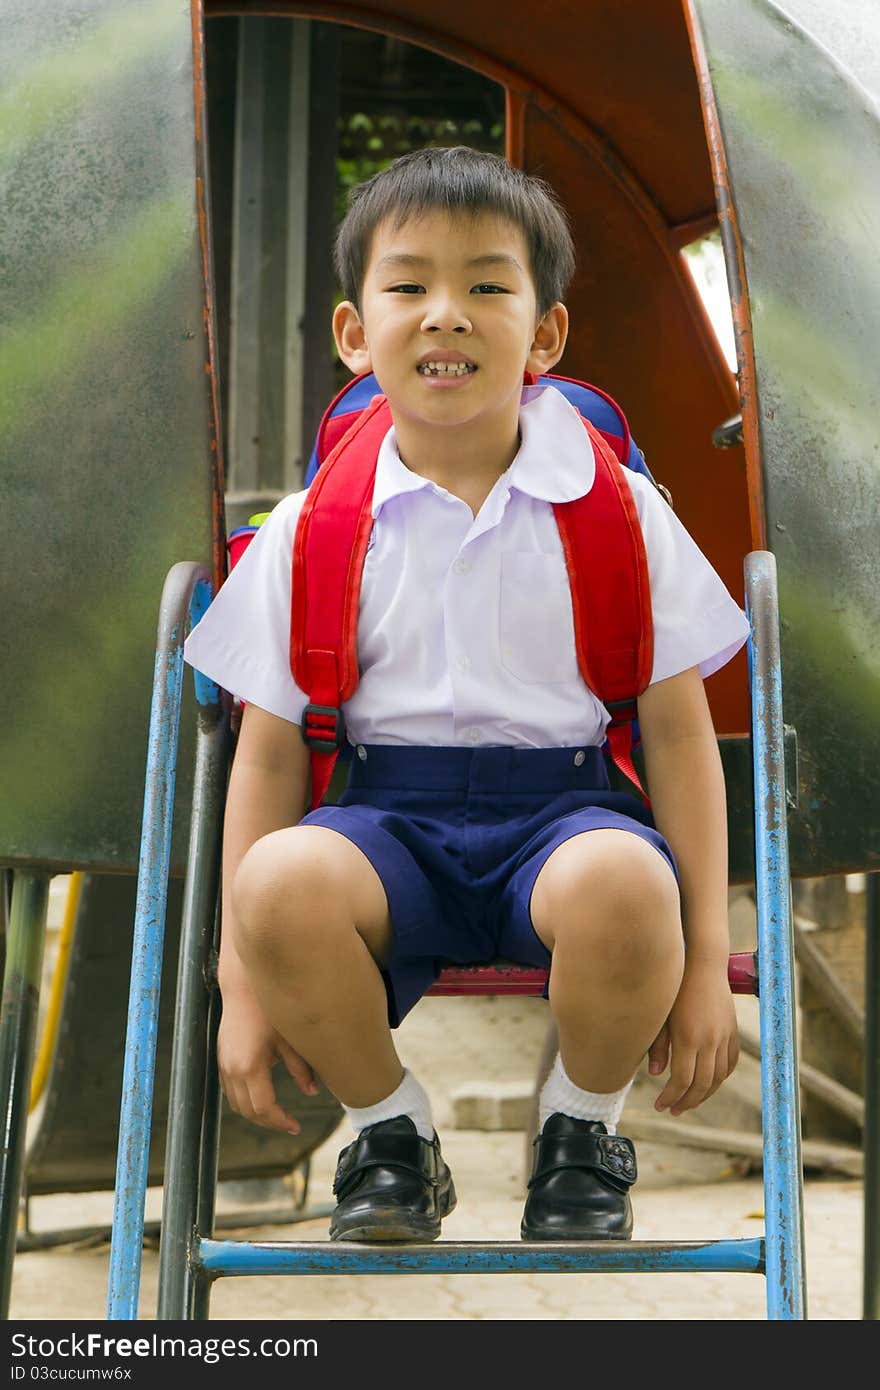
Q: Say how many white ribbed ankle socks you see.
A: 2